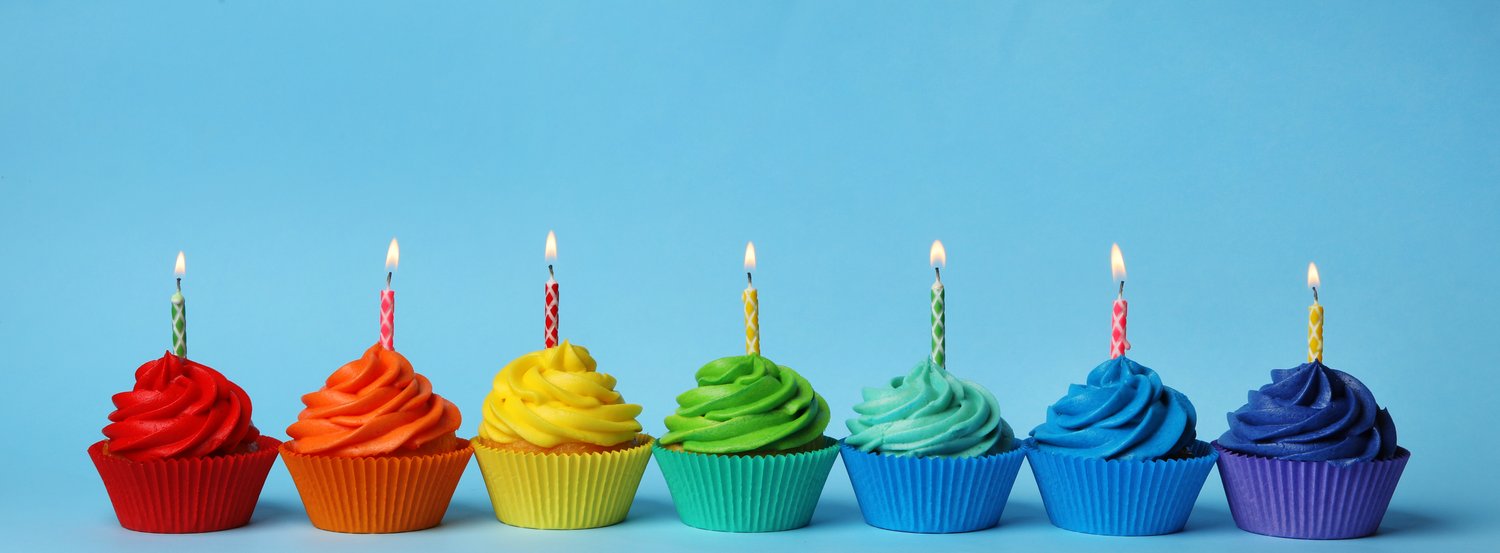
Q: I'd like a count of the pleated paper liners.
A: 7